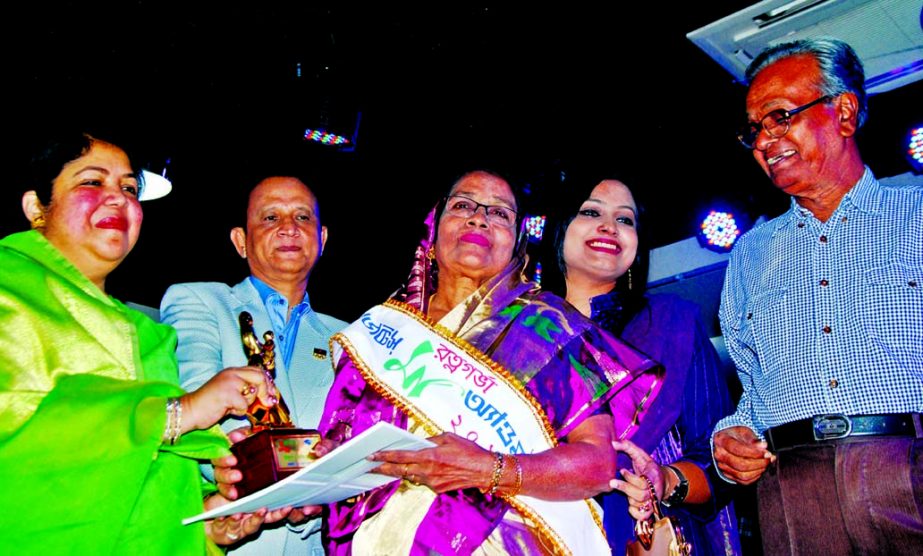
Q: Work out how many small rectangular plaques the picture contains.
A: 1